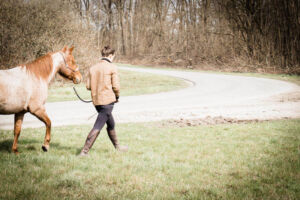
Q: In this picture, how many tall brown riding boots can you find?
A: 2